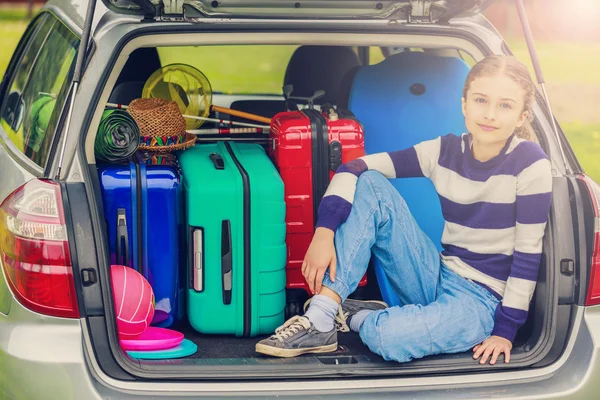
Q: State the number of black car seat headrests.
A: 2